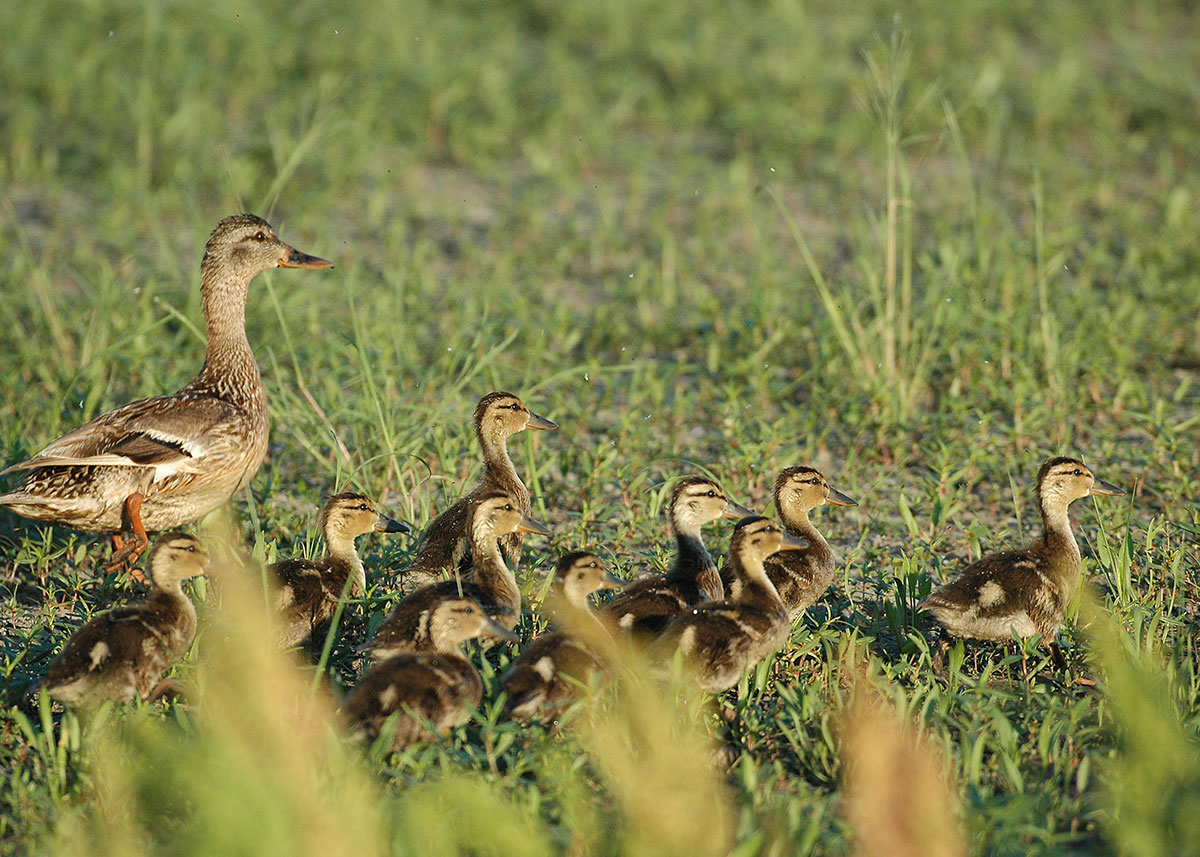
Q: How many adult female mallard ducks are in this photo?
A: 1